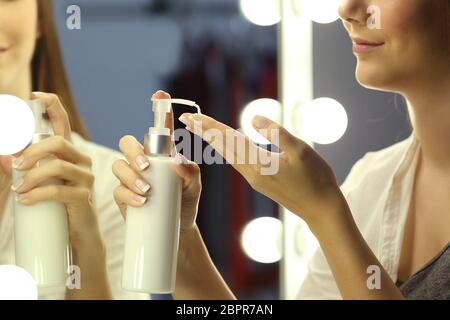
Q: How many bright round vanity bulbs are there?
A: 7